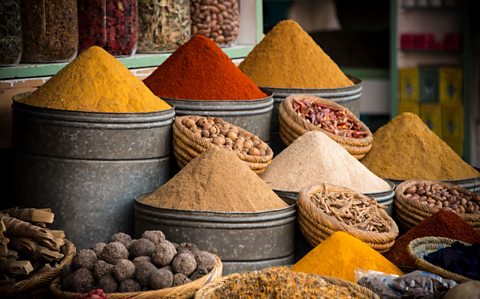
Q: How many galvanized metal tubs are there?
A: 6